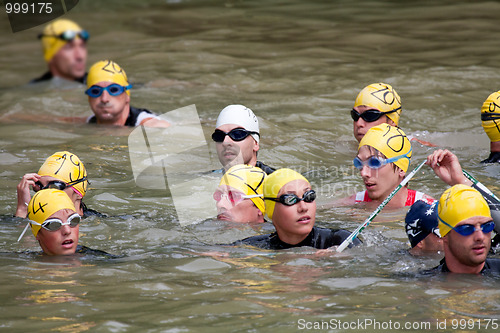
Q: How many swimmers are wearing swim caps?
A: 12